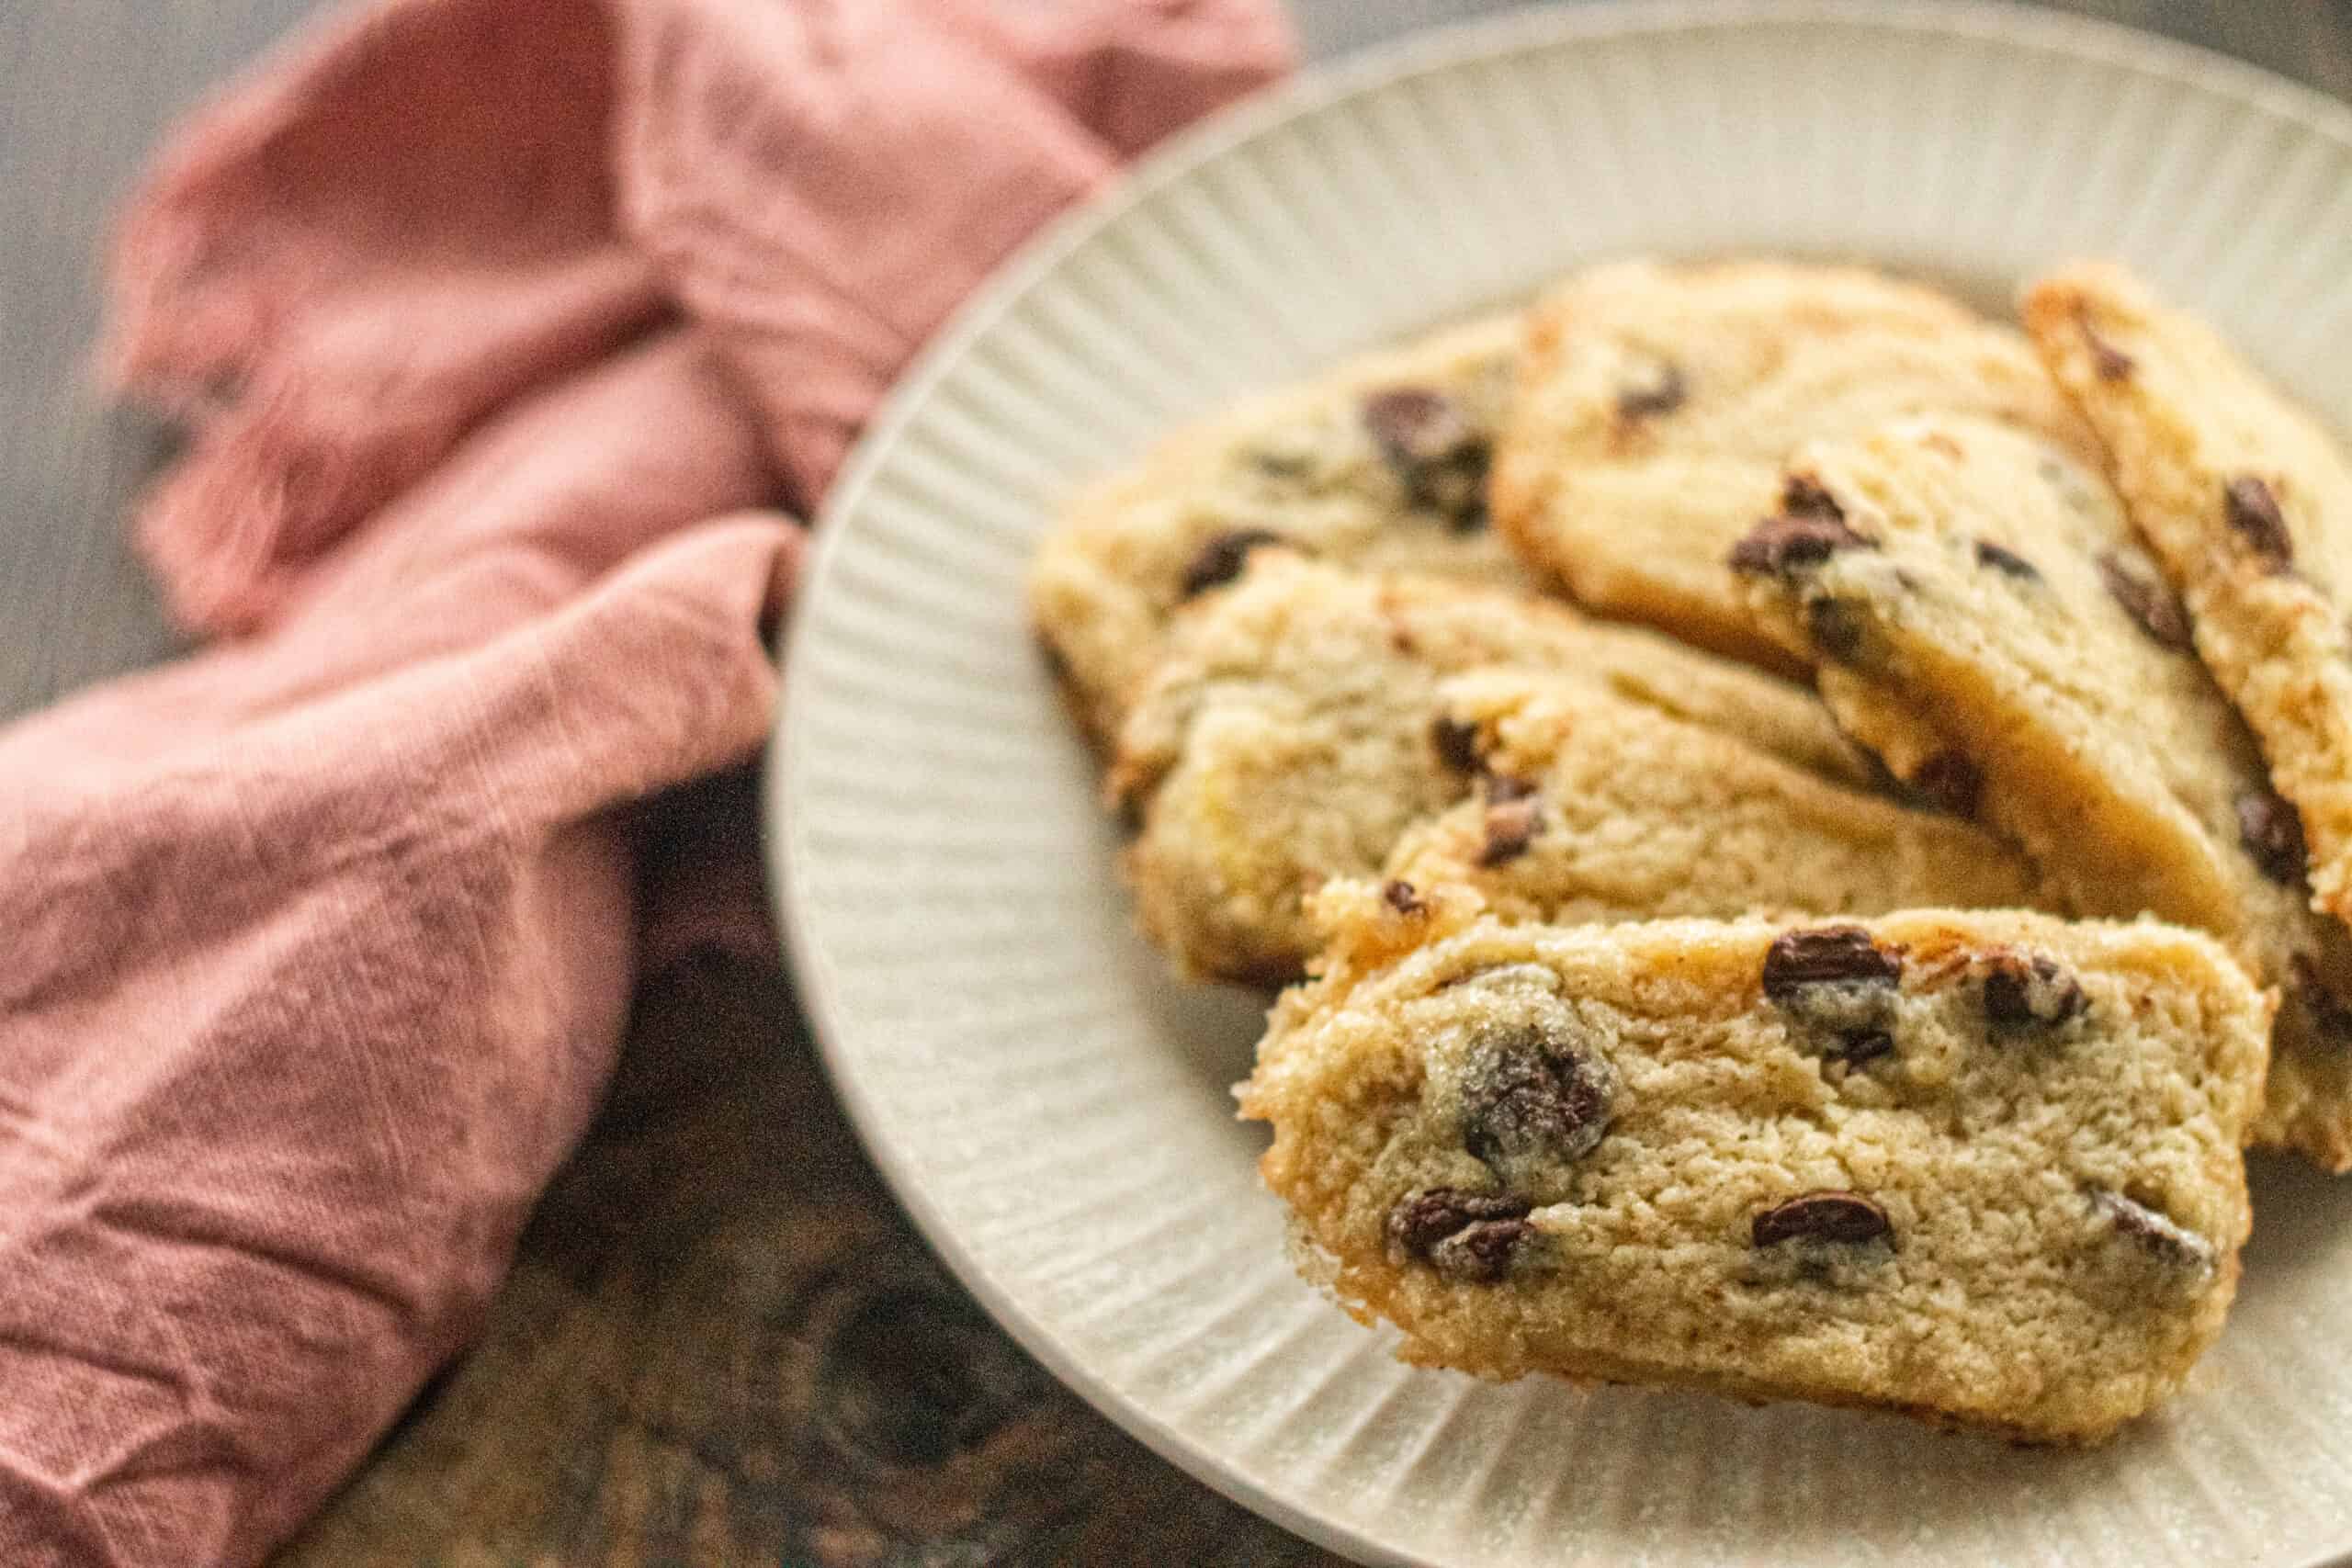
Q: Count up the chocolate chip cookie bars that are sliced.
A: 7